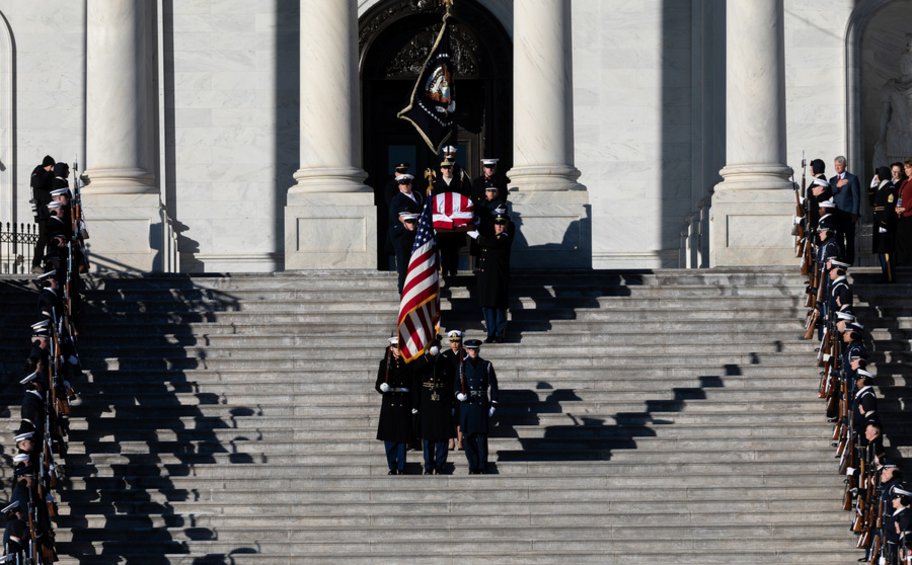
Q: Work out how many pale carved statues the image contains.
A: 1